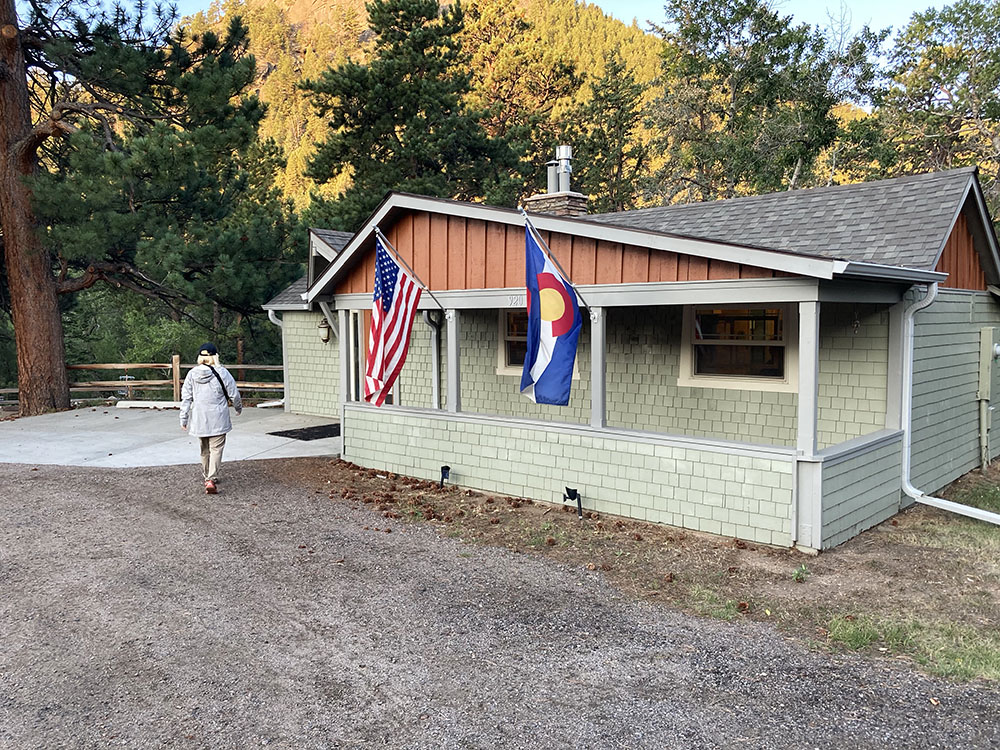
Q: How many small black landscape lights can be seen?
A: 2